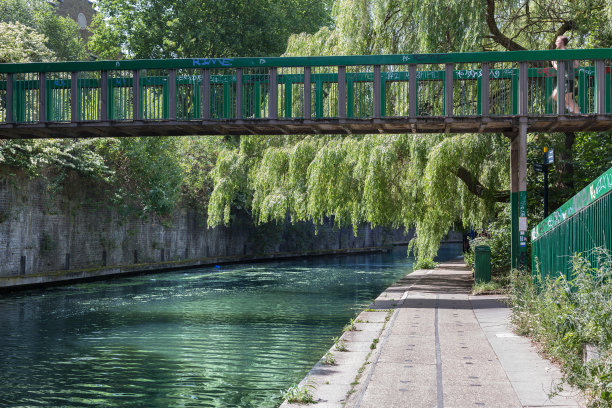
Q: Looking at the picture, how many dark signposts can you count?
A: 1